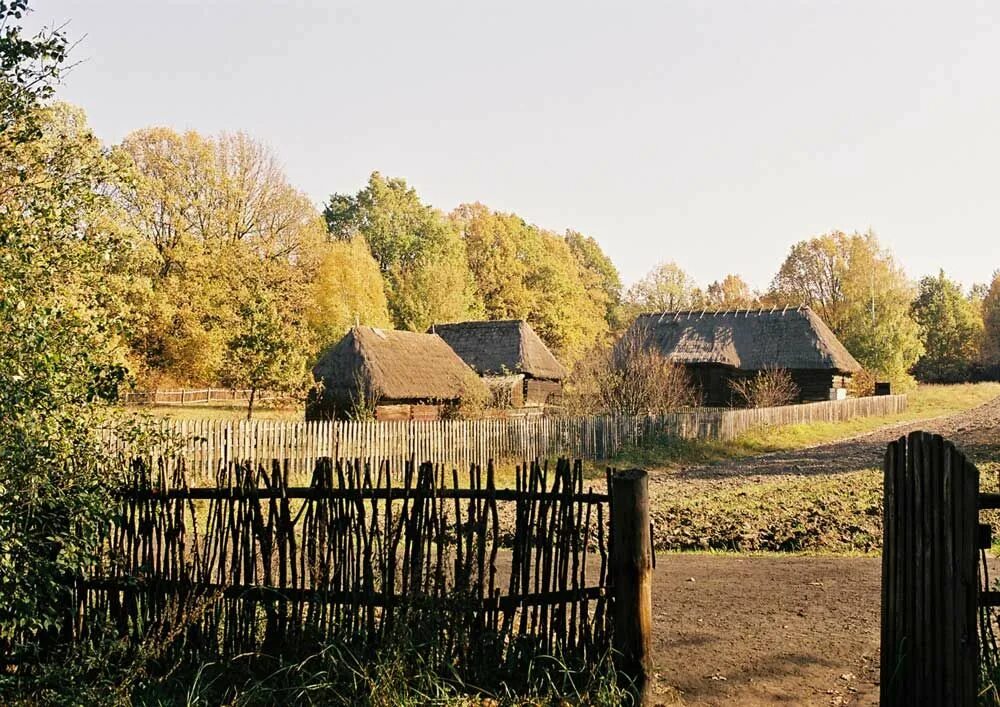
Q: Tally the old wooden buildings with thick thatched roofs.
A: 3